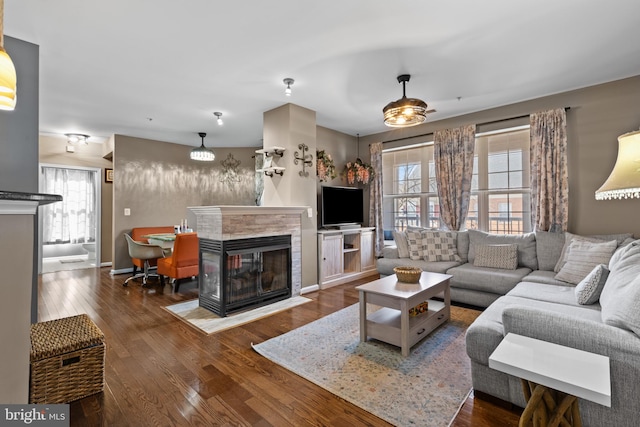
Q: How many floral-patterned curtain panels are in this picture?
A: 3